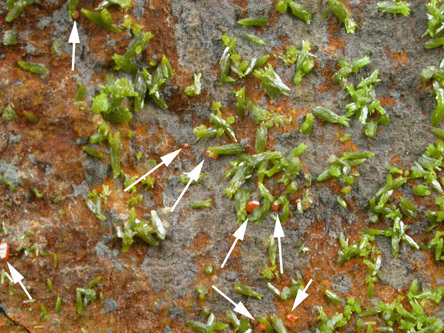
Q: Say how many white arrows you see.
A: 8